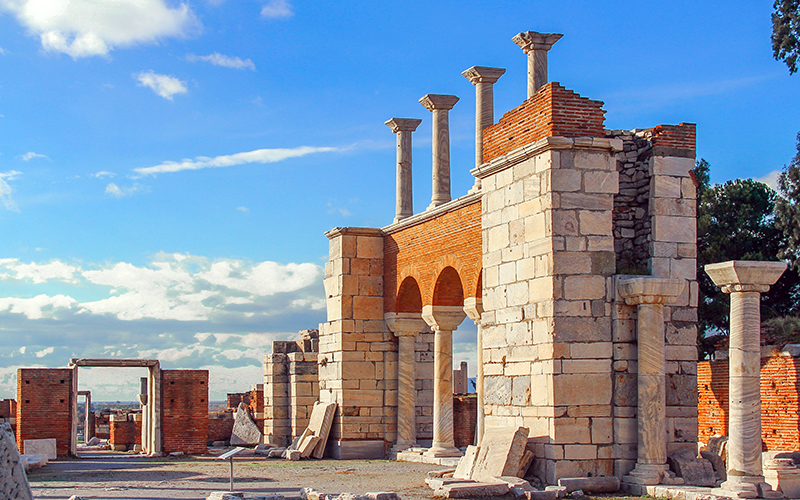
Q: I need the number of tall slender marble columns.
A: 9